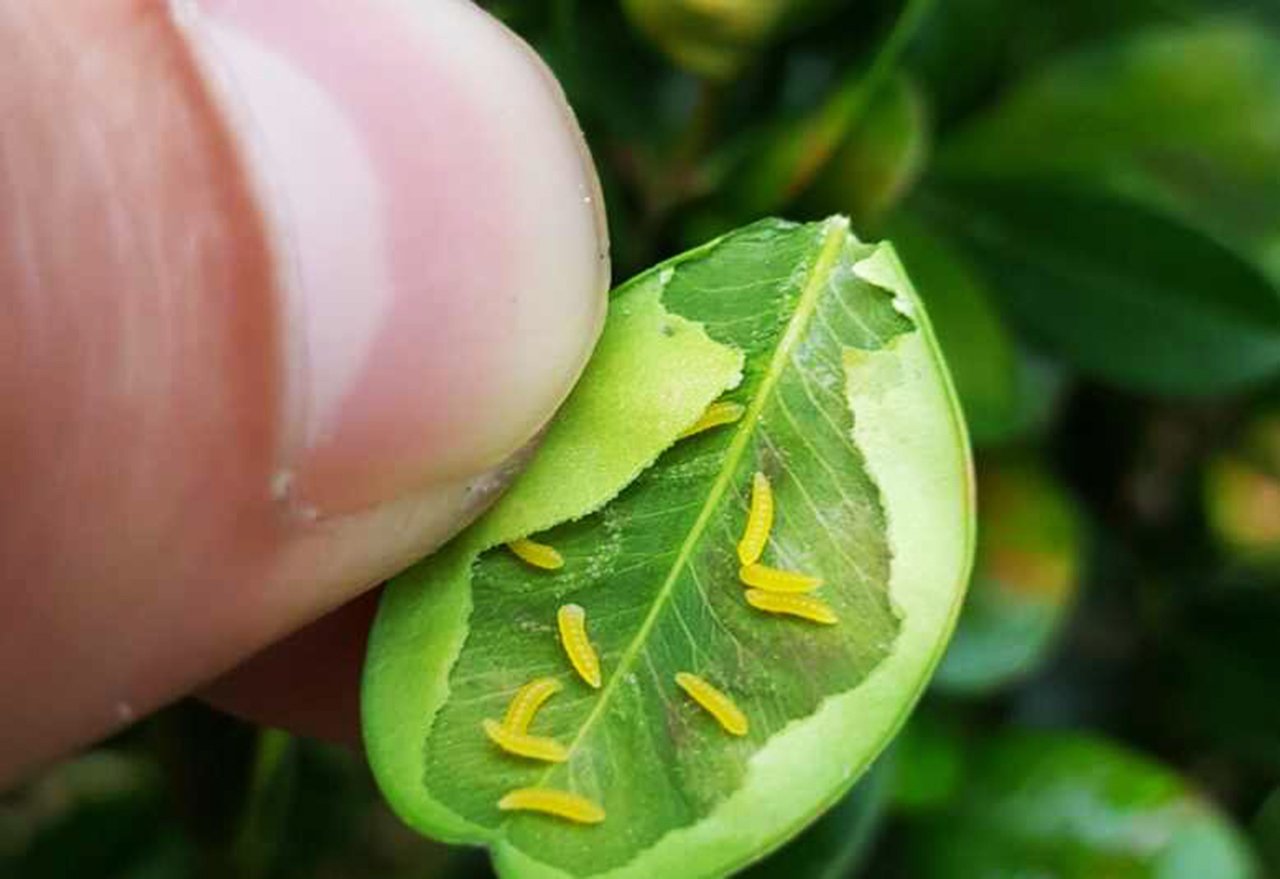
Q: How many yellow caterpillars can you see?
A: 10